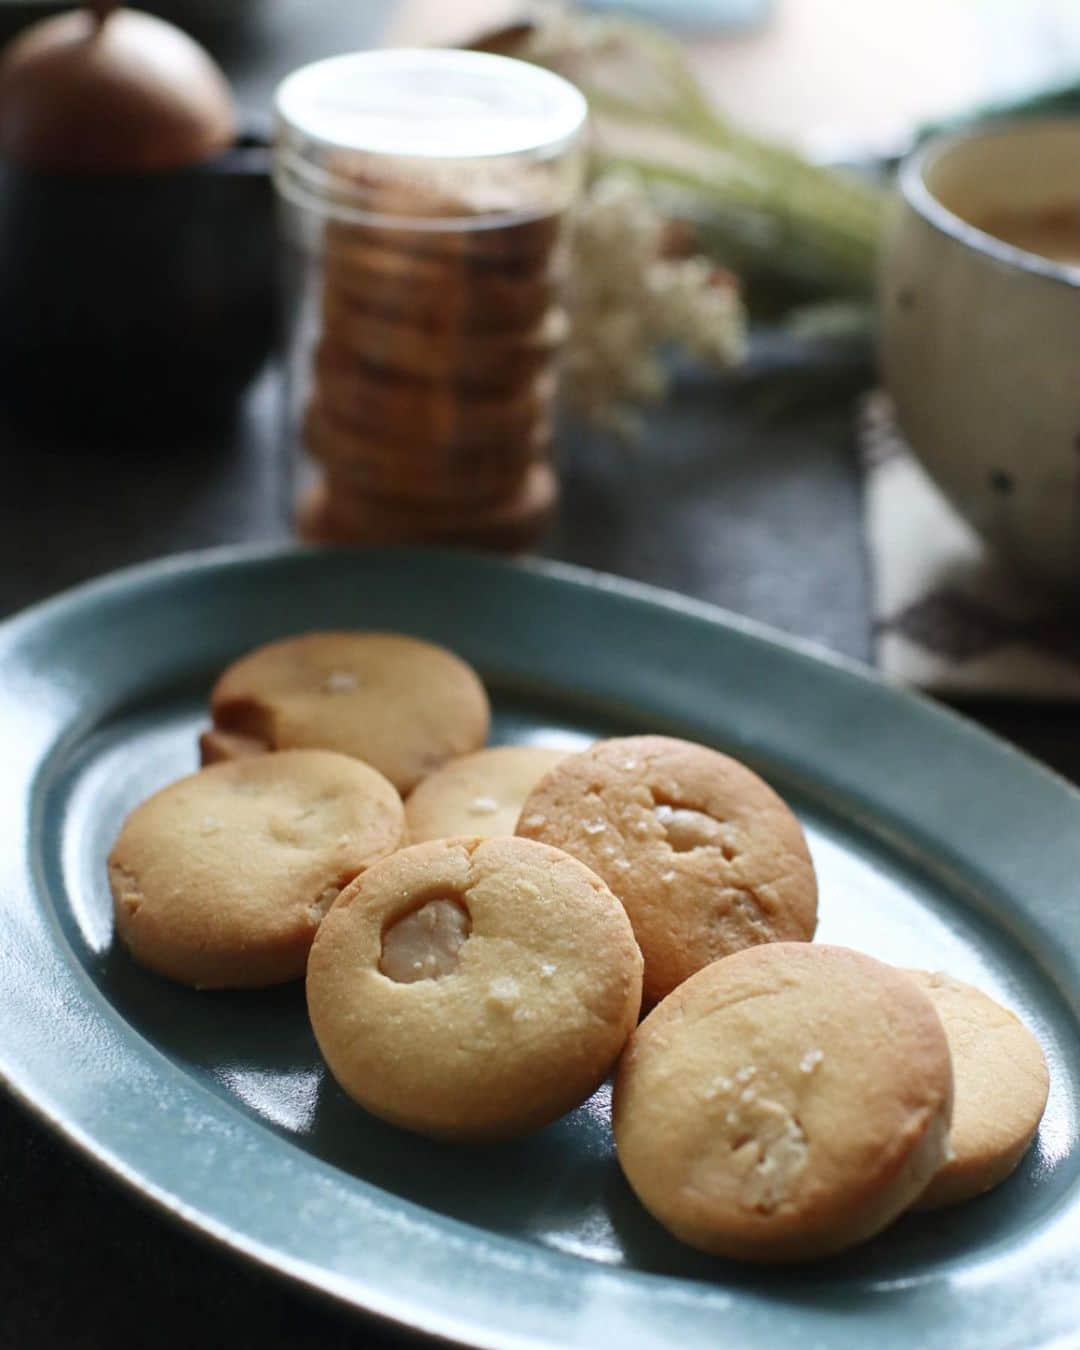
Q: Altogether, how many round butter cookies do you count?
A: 7